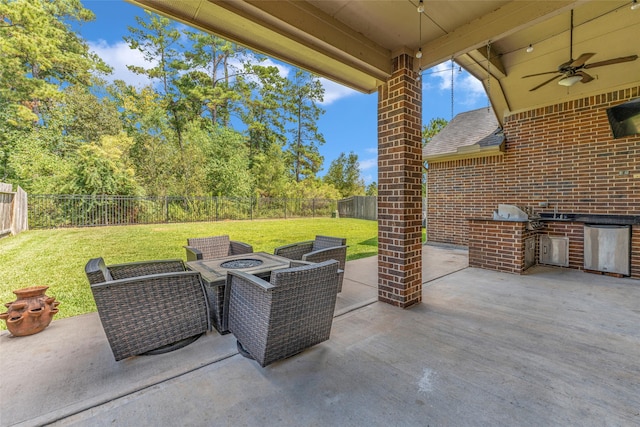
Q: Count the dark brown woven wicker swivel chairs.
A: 4